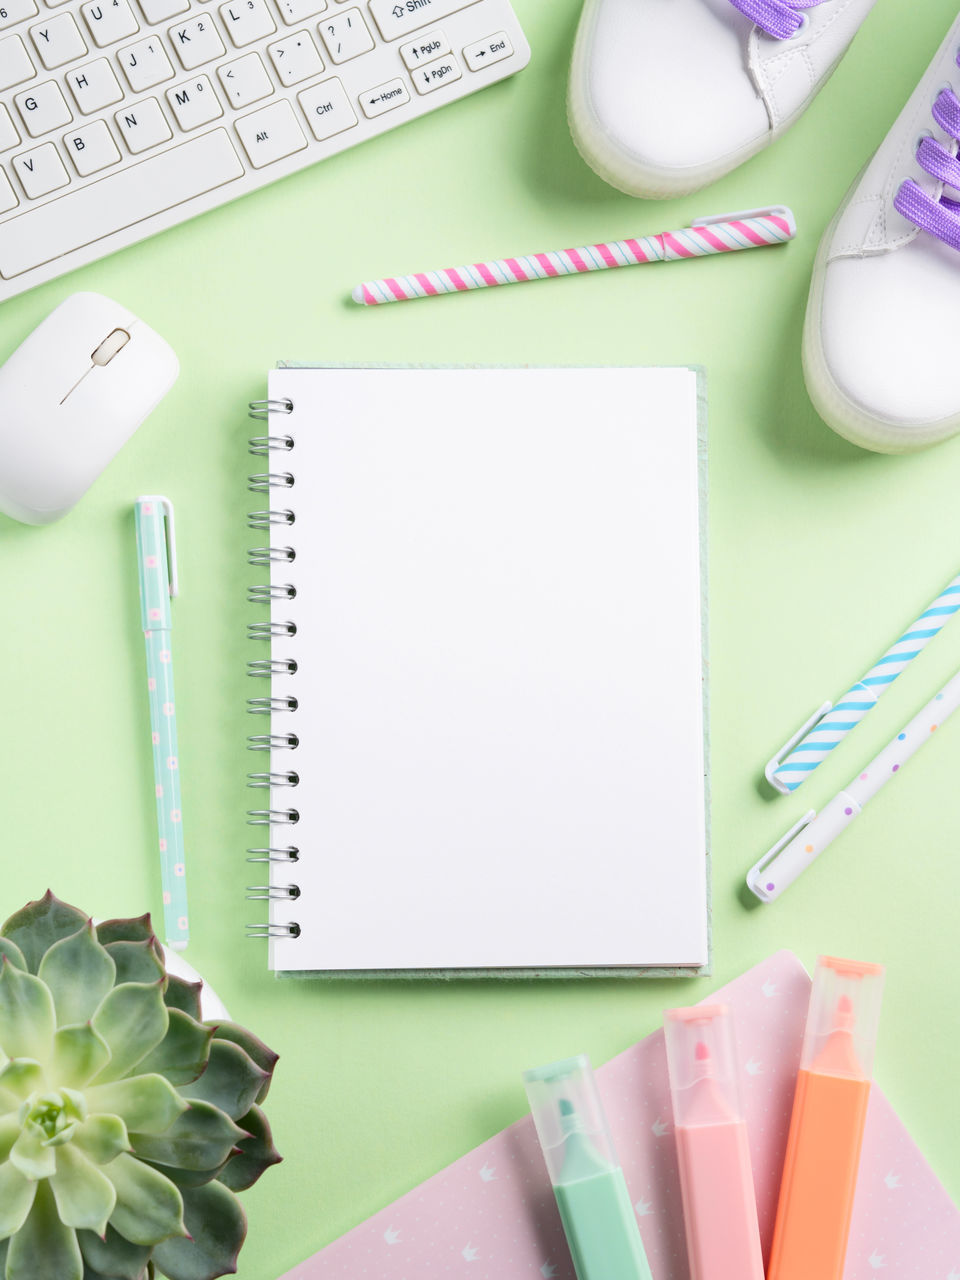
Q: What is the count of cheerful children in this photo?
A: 0